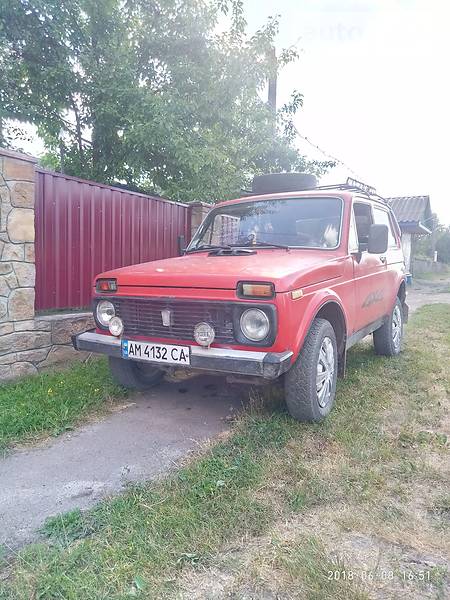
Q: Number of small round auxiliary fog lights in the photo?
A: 2